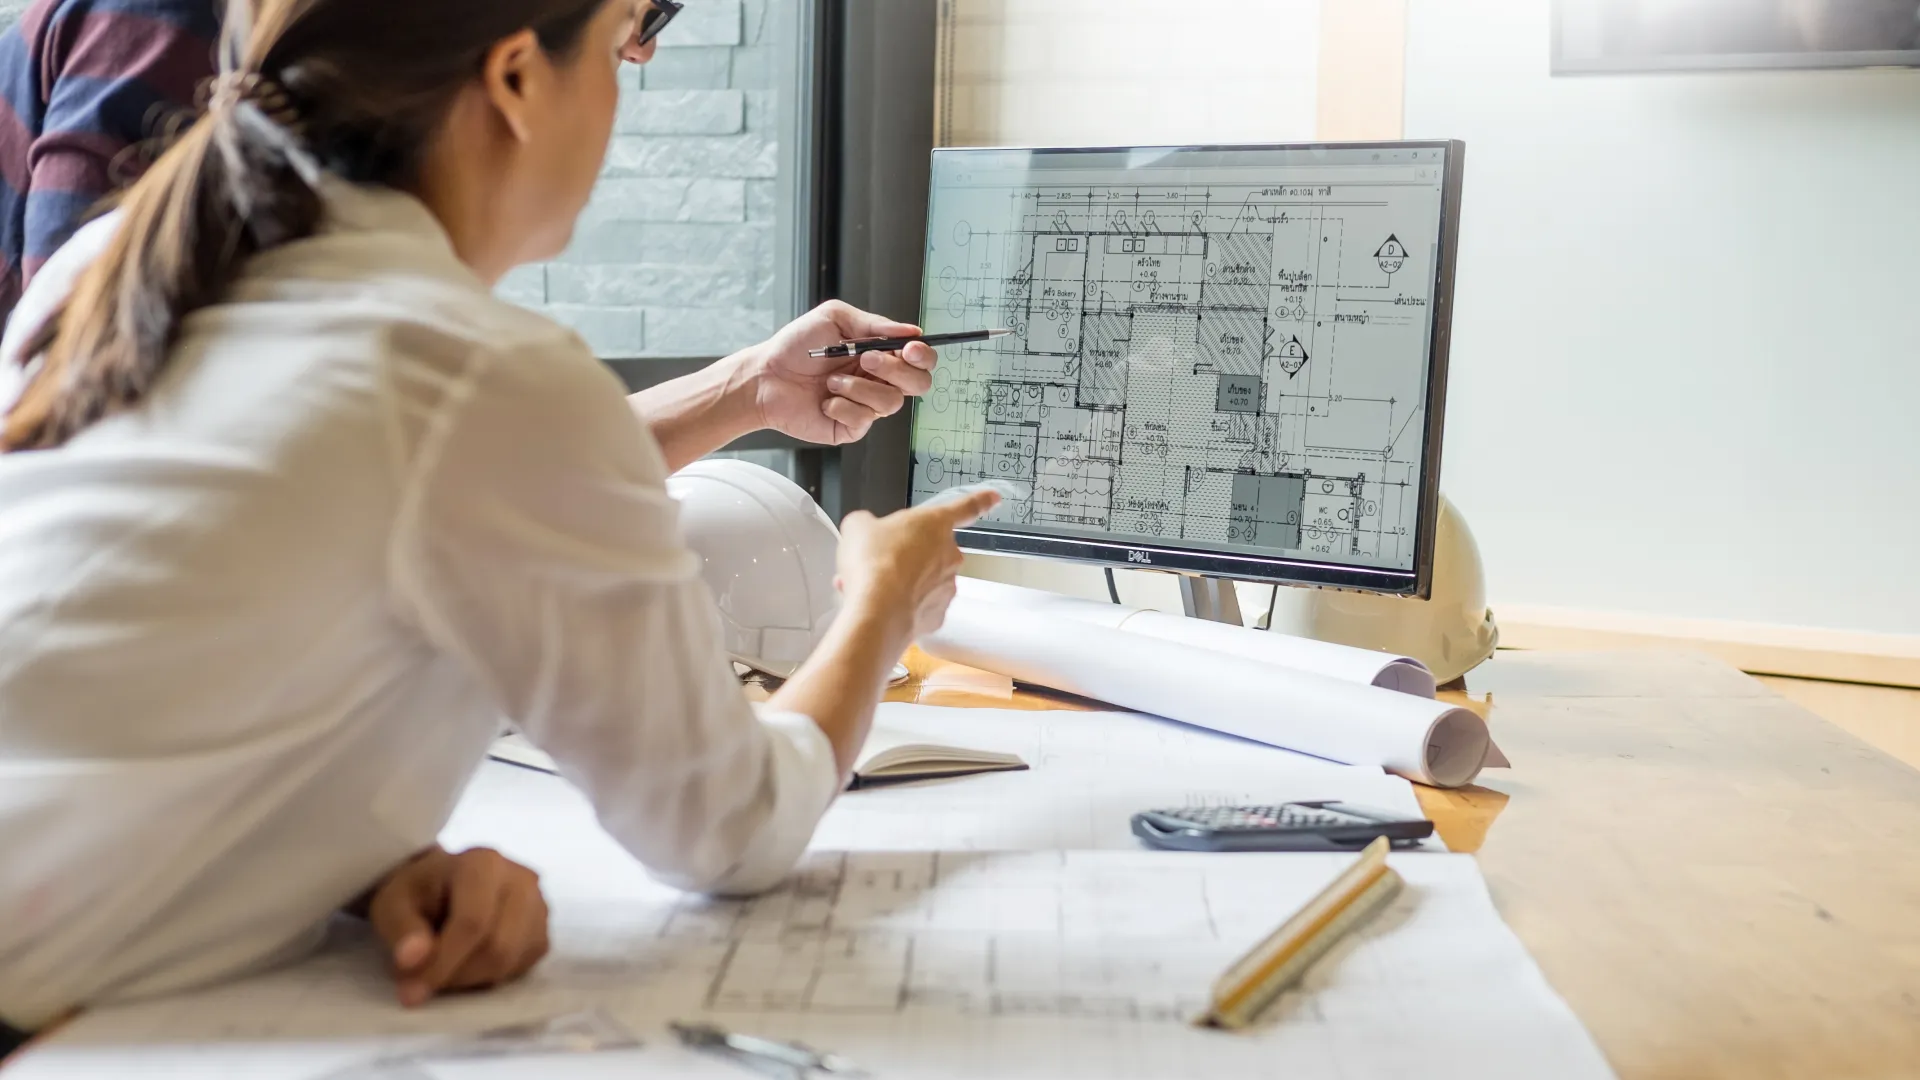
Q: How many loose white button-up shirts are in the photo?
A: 1